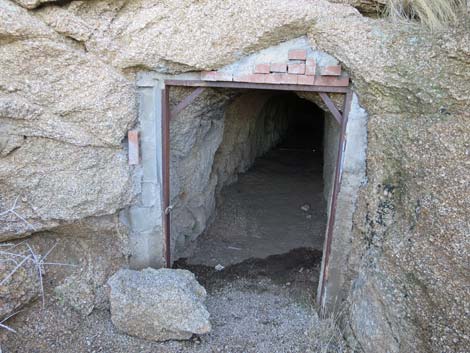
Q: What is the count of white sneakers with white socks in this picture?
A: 0